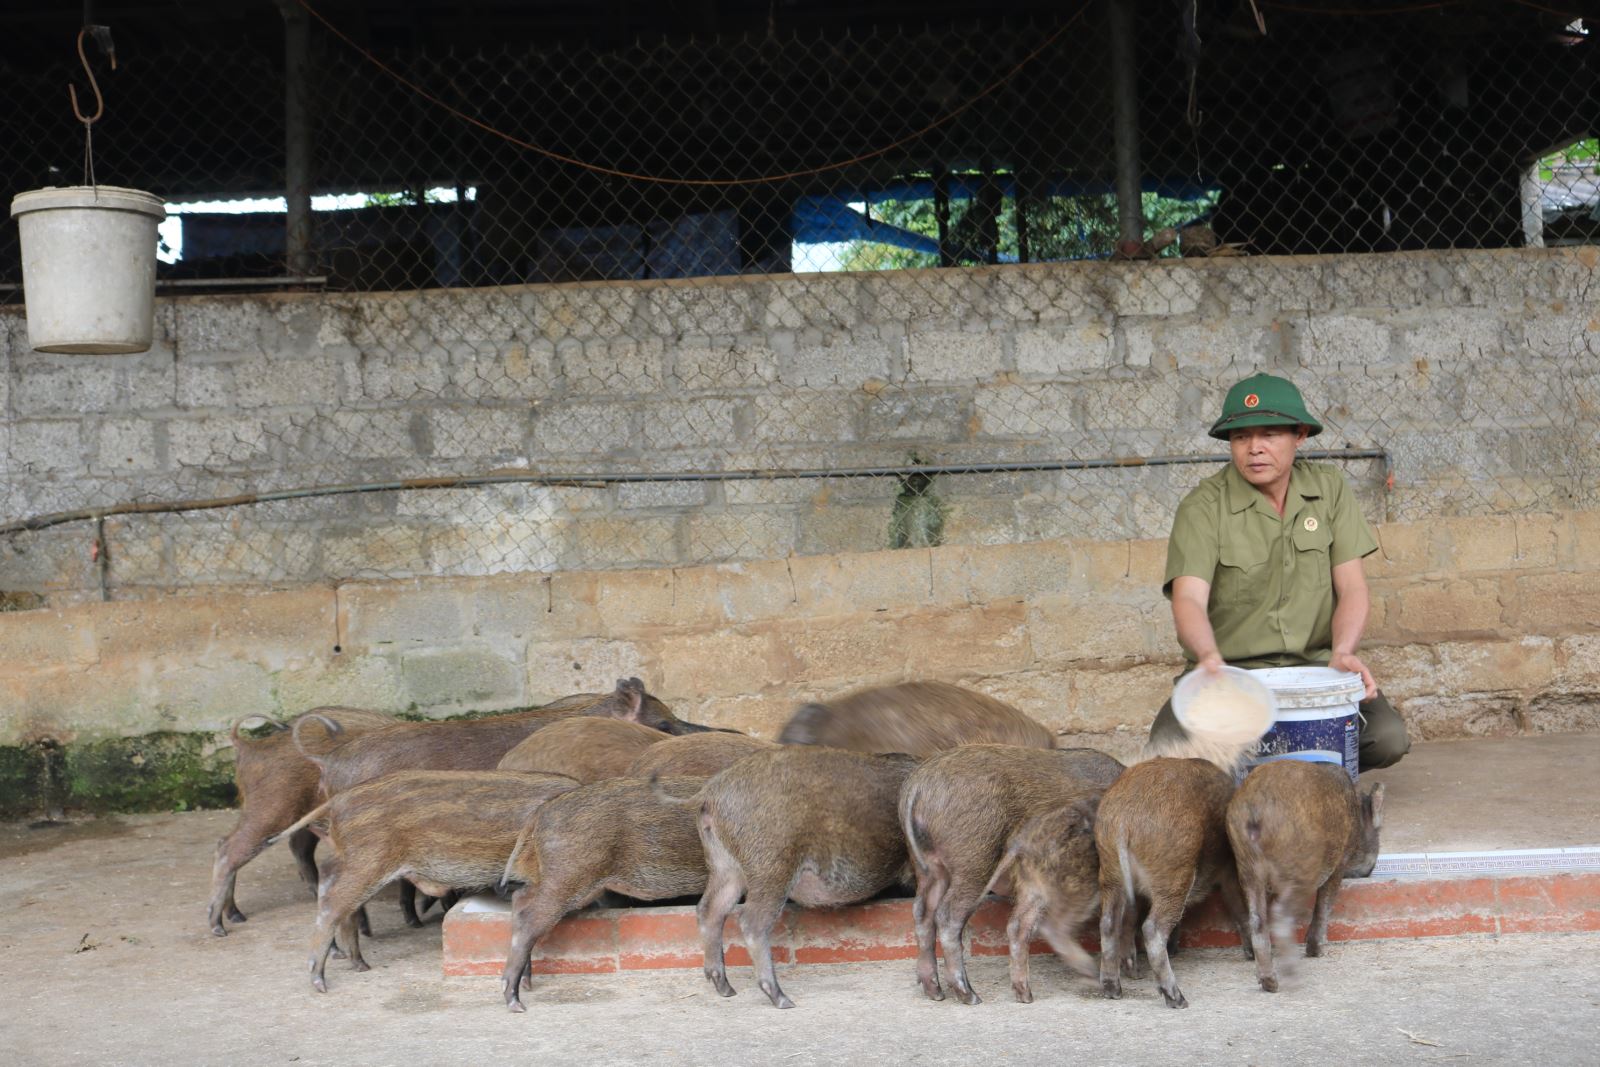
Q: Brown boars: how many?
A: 12